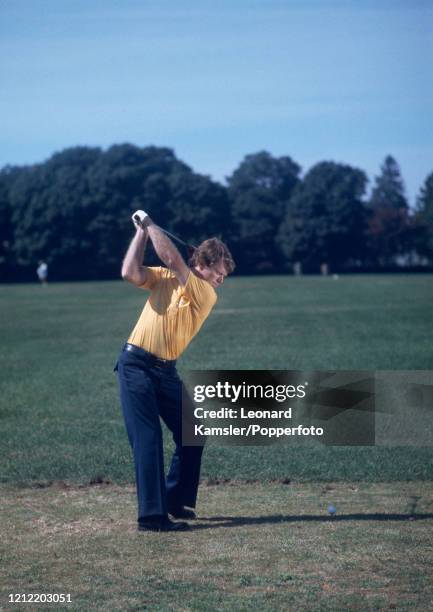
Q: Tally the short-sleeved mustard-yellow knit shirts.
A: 1